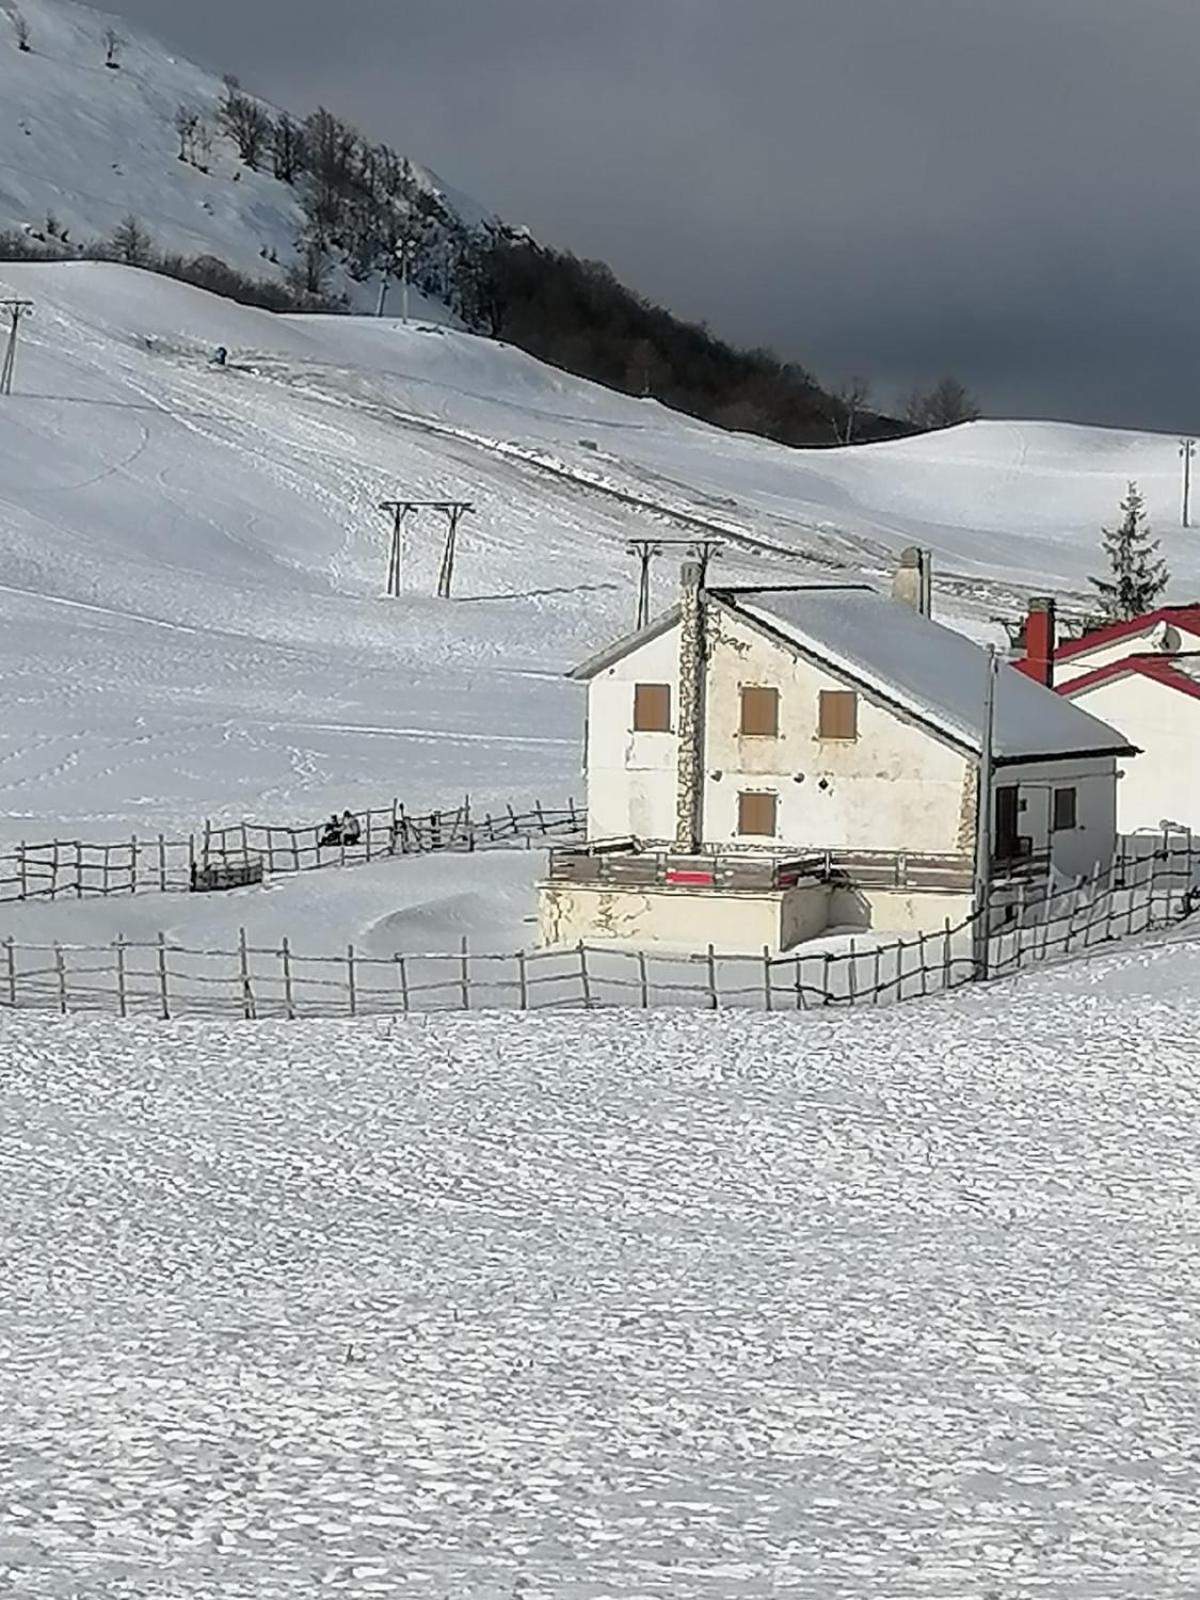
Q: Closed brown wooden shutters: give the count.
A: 4